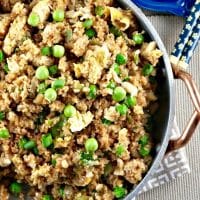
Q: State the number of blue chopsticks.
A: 2